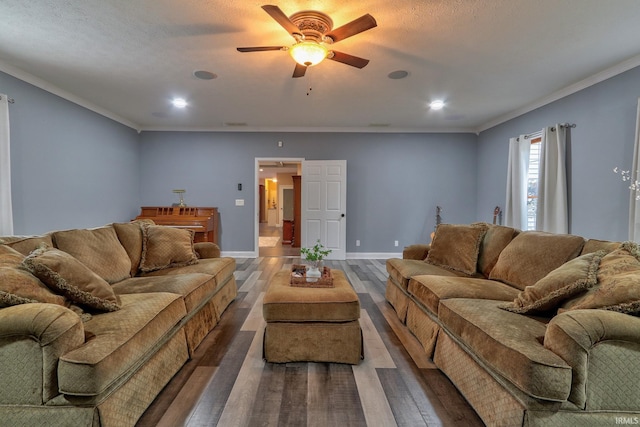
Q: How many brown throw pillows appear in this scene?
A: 6